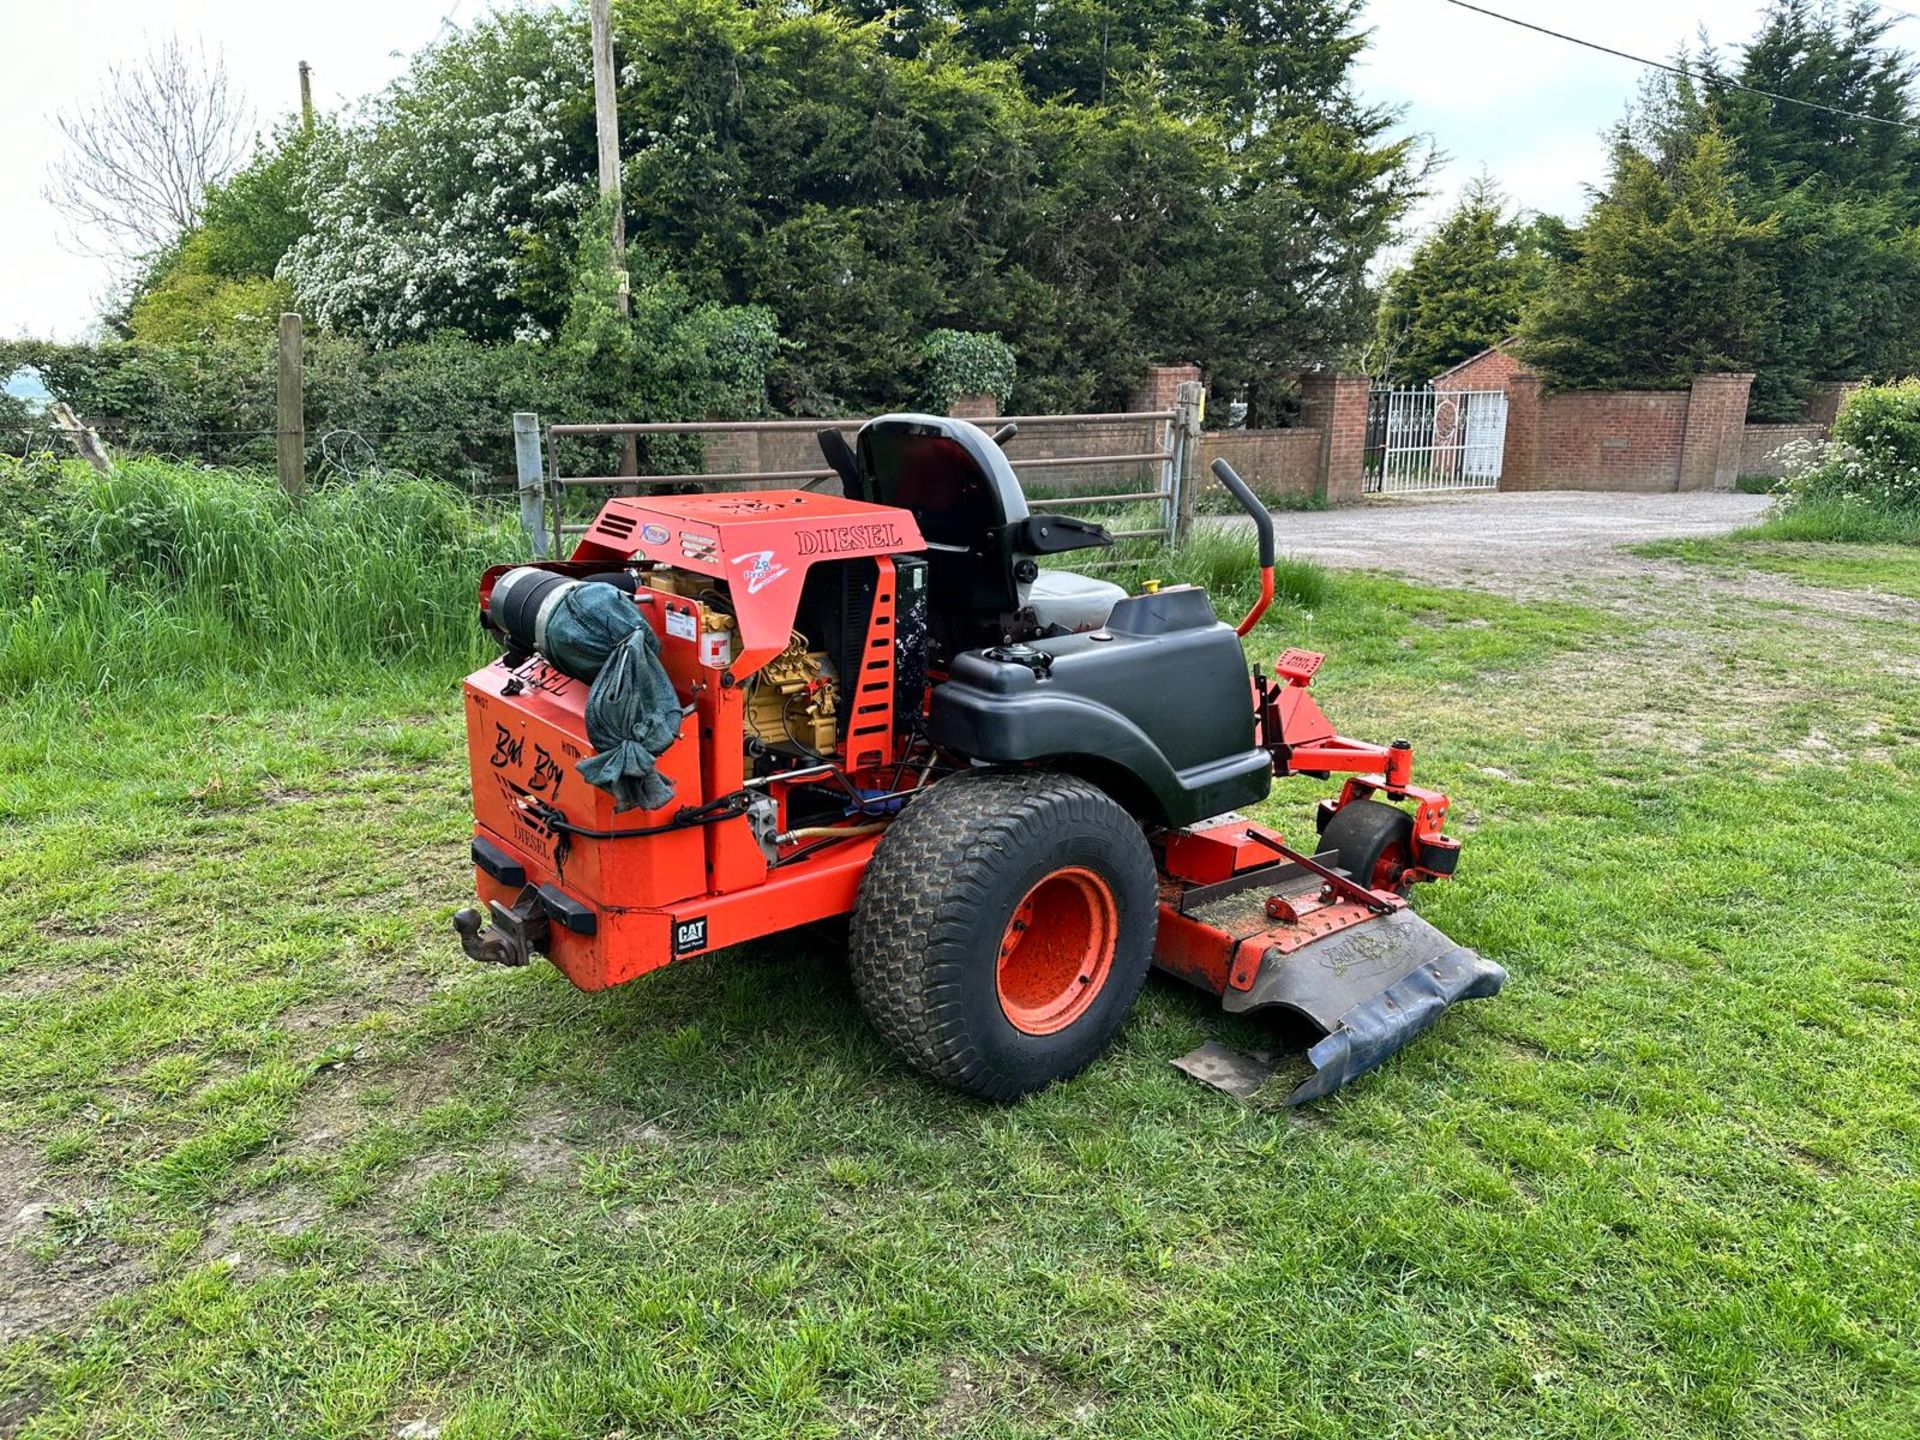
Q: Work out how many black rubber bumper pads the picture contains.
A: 2